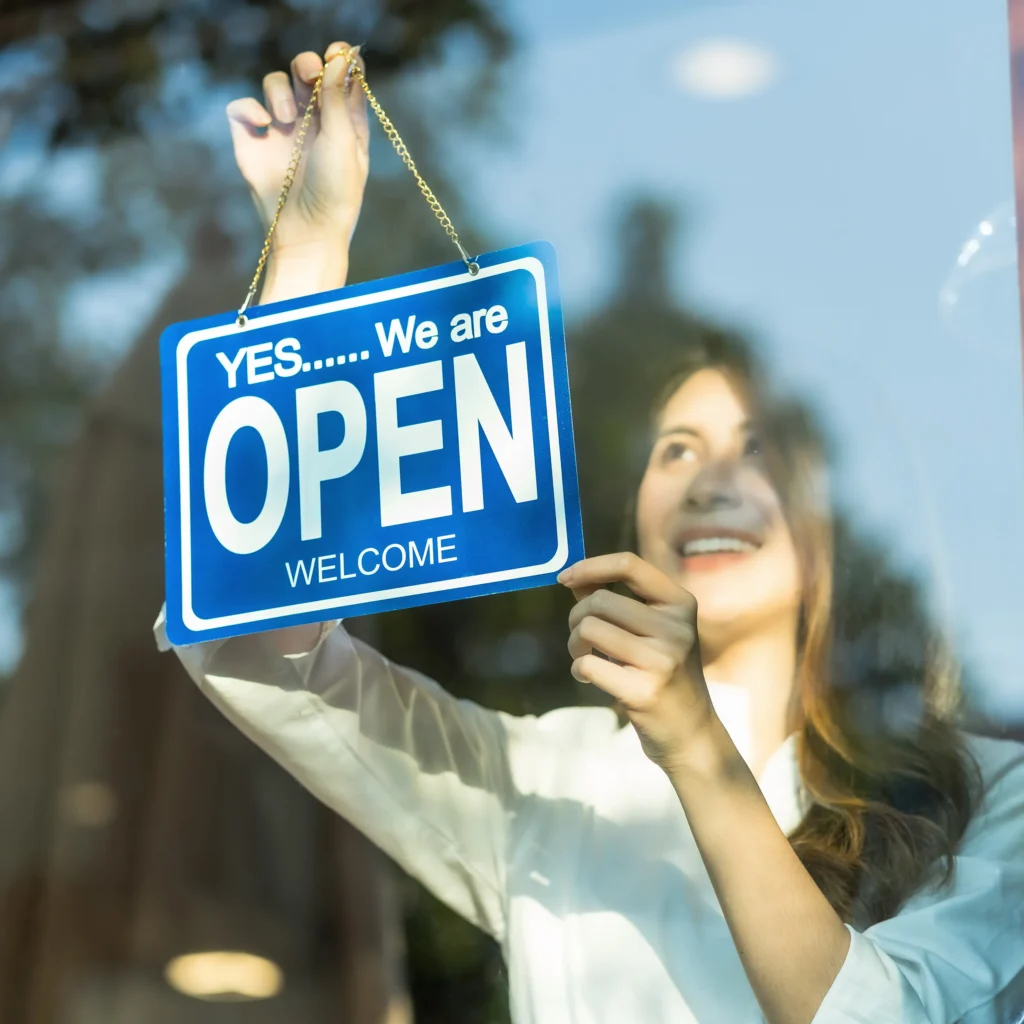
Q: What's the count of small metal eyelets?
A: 2